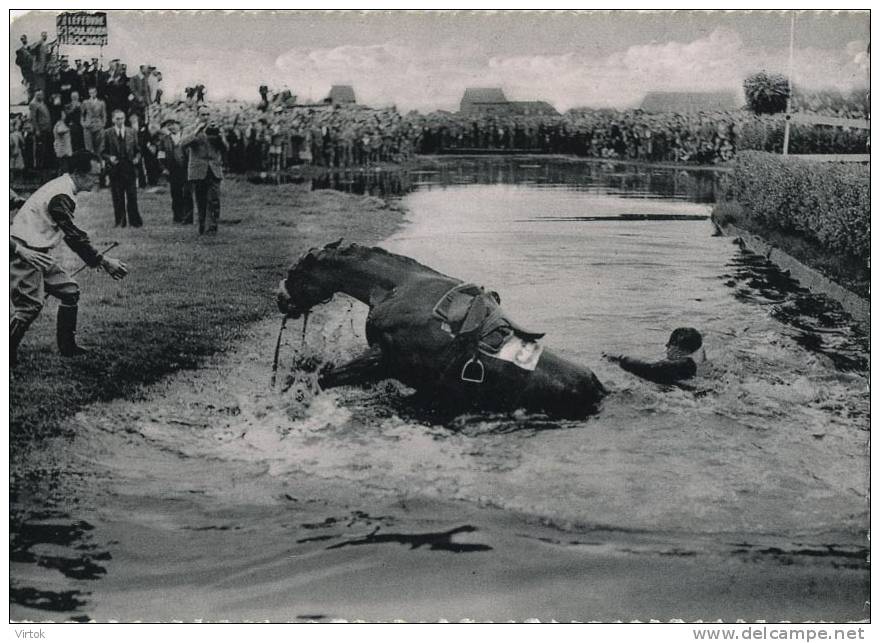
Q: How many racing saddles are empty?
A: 1